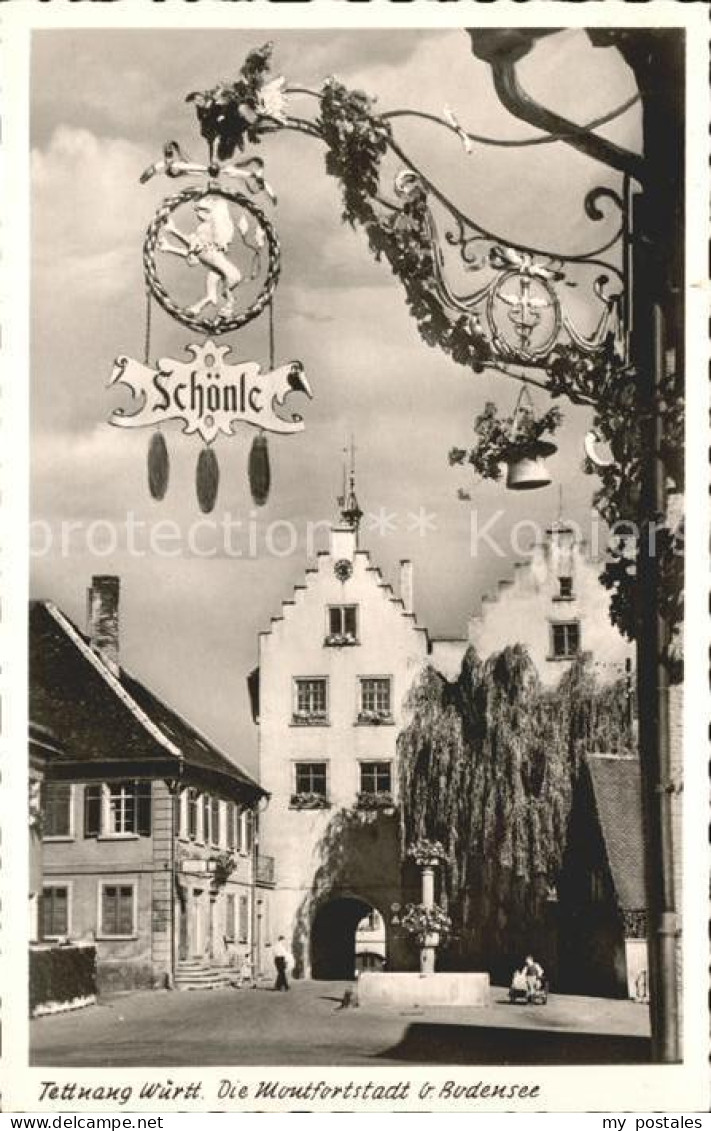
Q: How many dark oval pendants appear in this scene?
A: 3